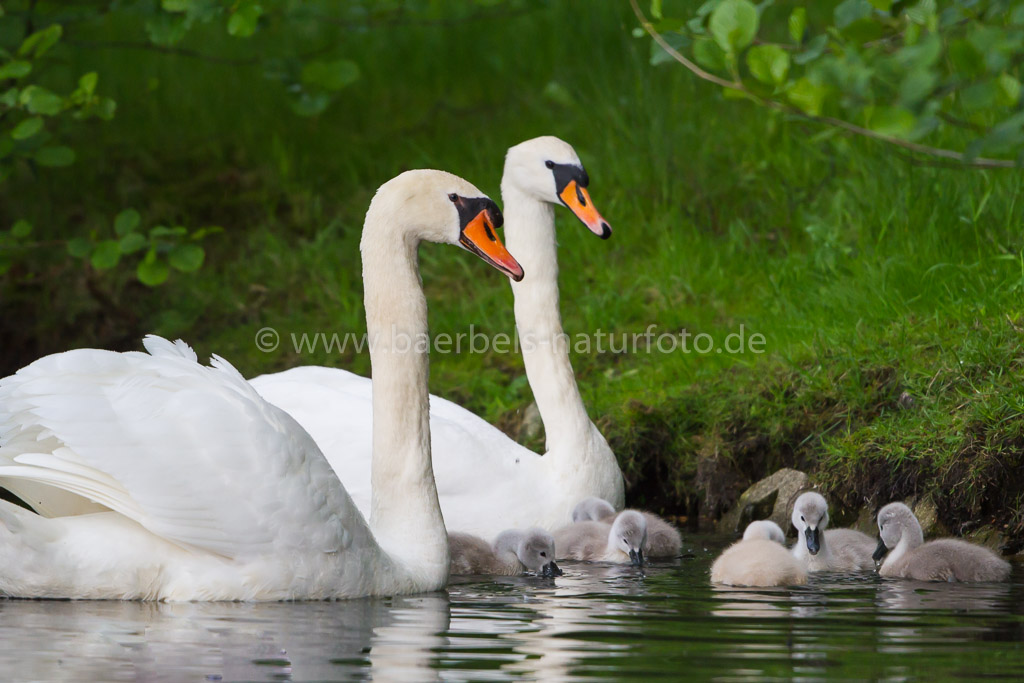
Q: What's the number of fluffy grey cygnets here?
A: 6